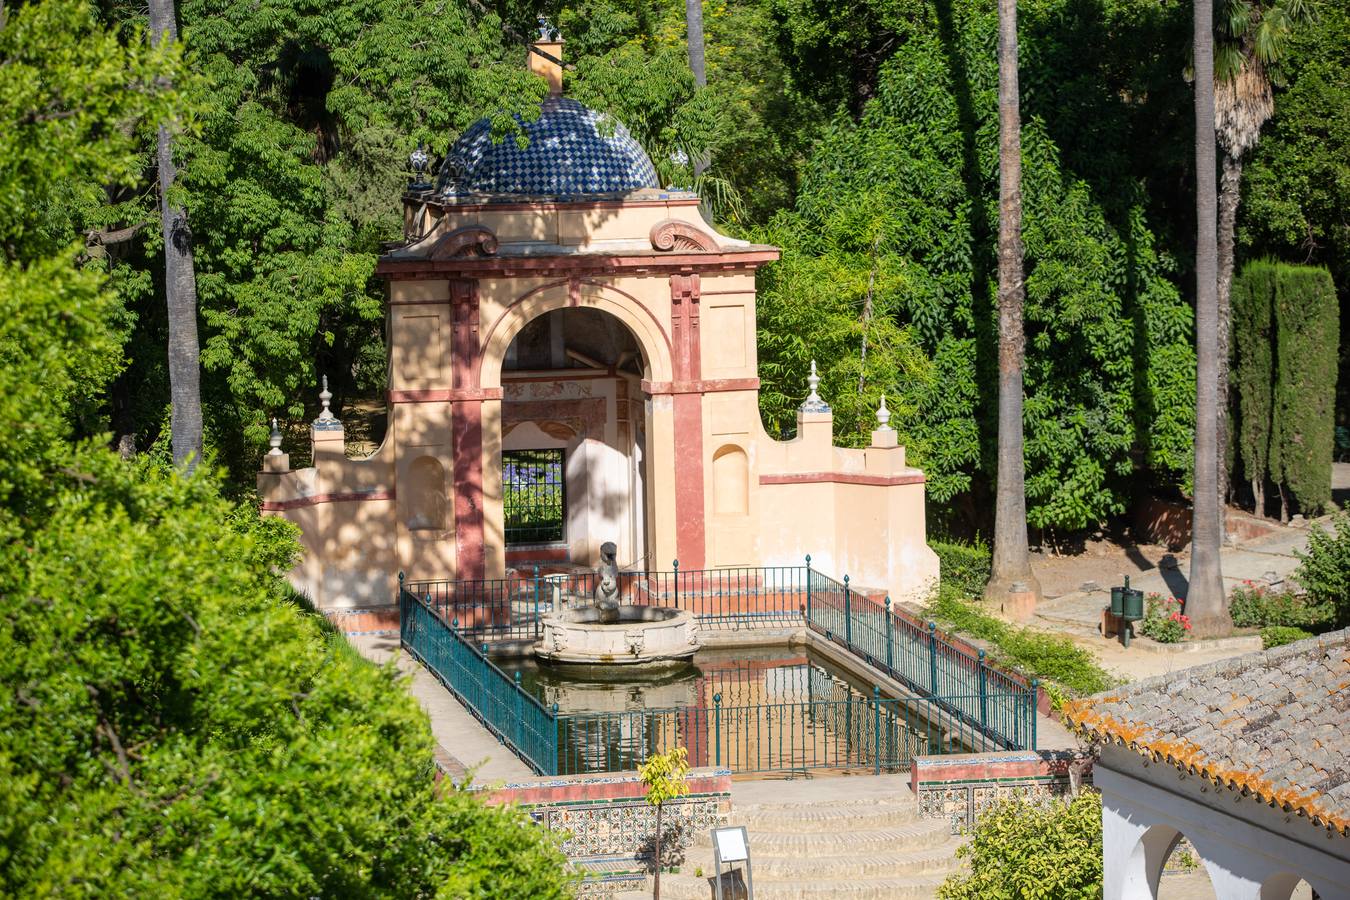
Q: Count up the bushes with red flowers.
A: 2